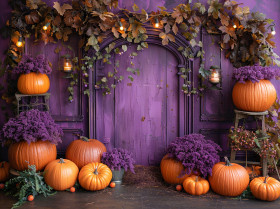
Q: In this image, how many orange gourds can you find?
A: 11